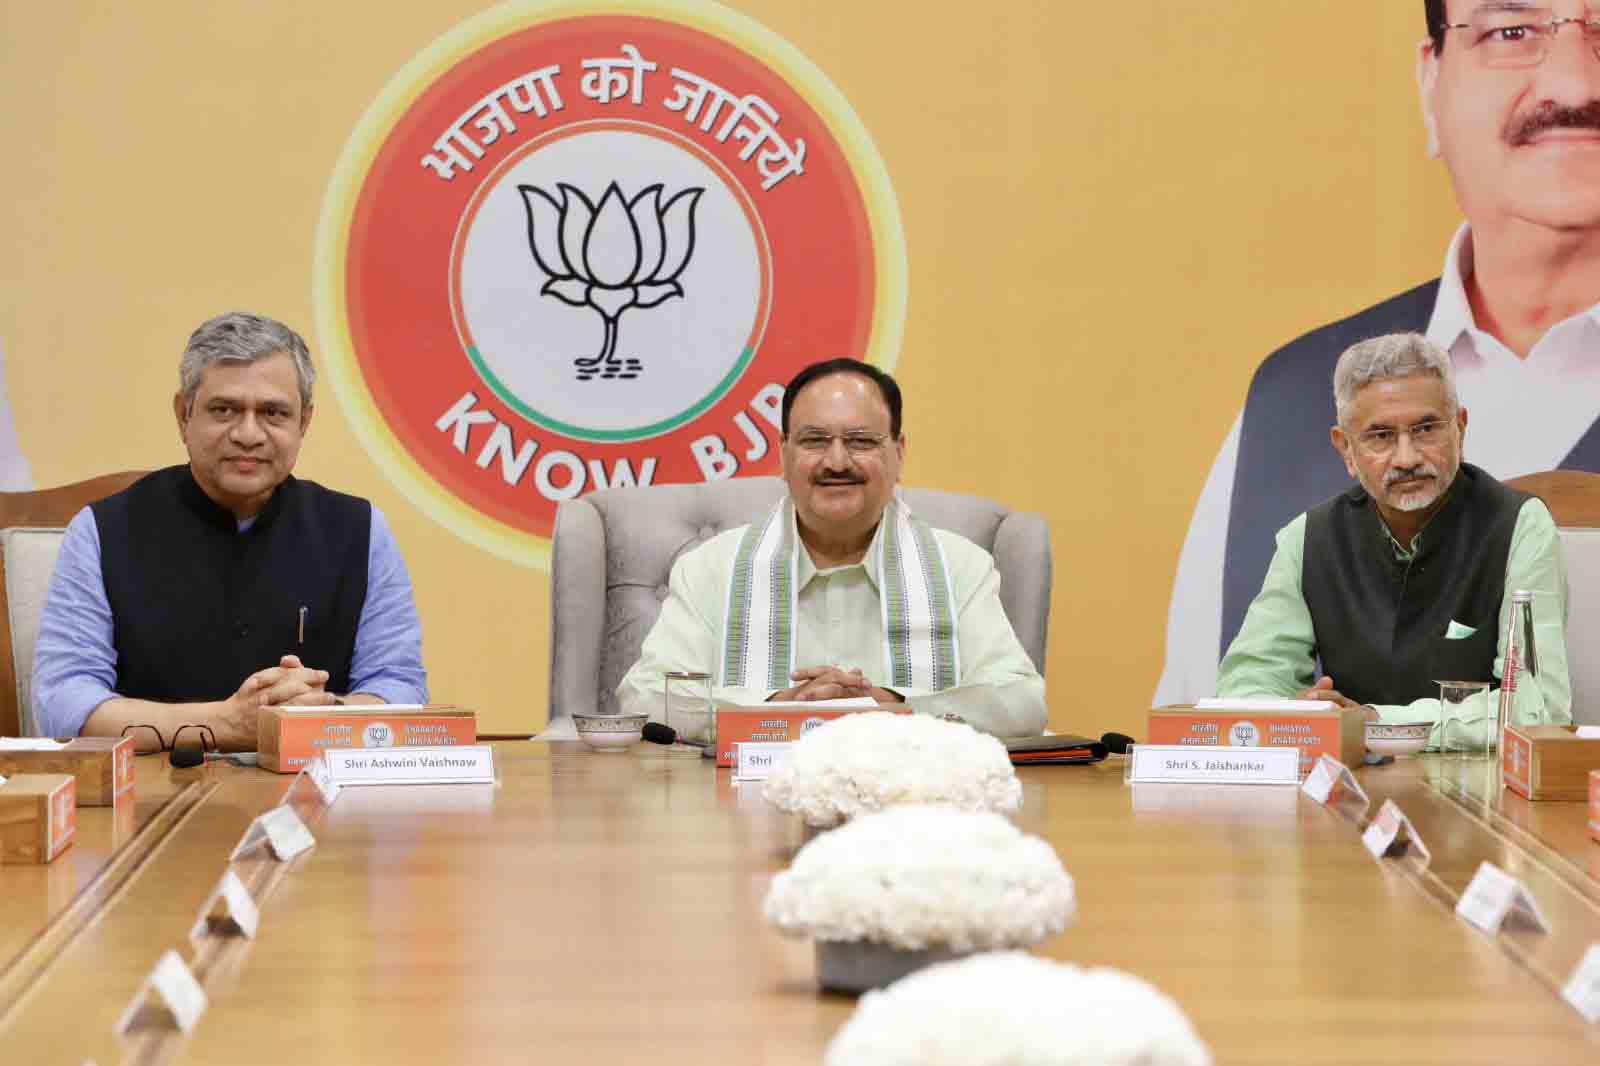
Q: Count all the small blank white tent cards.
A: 8